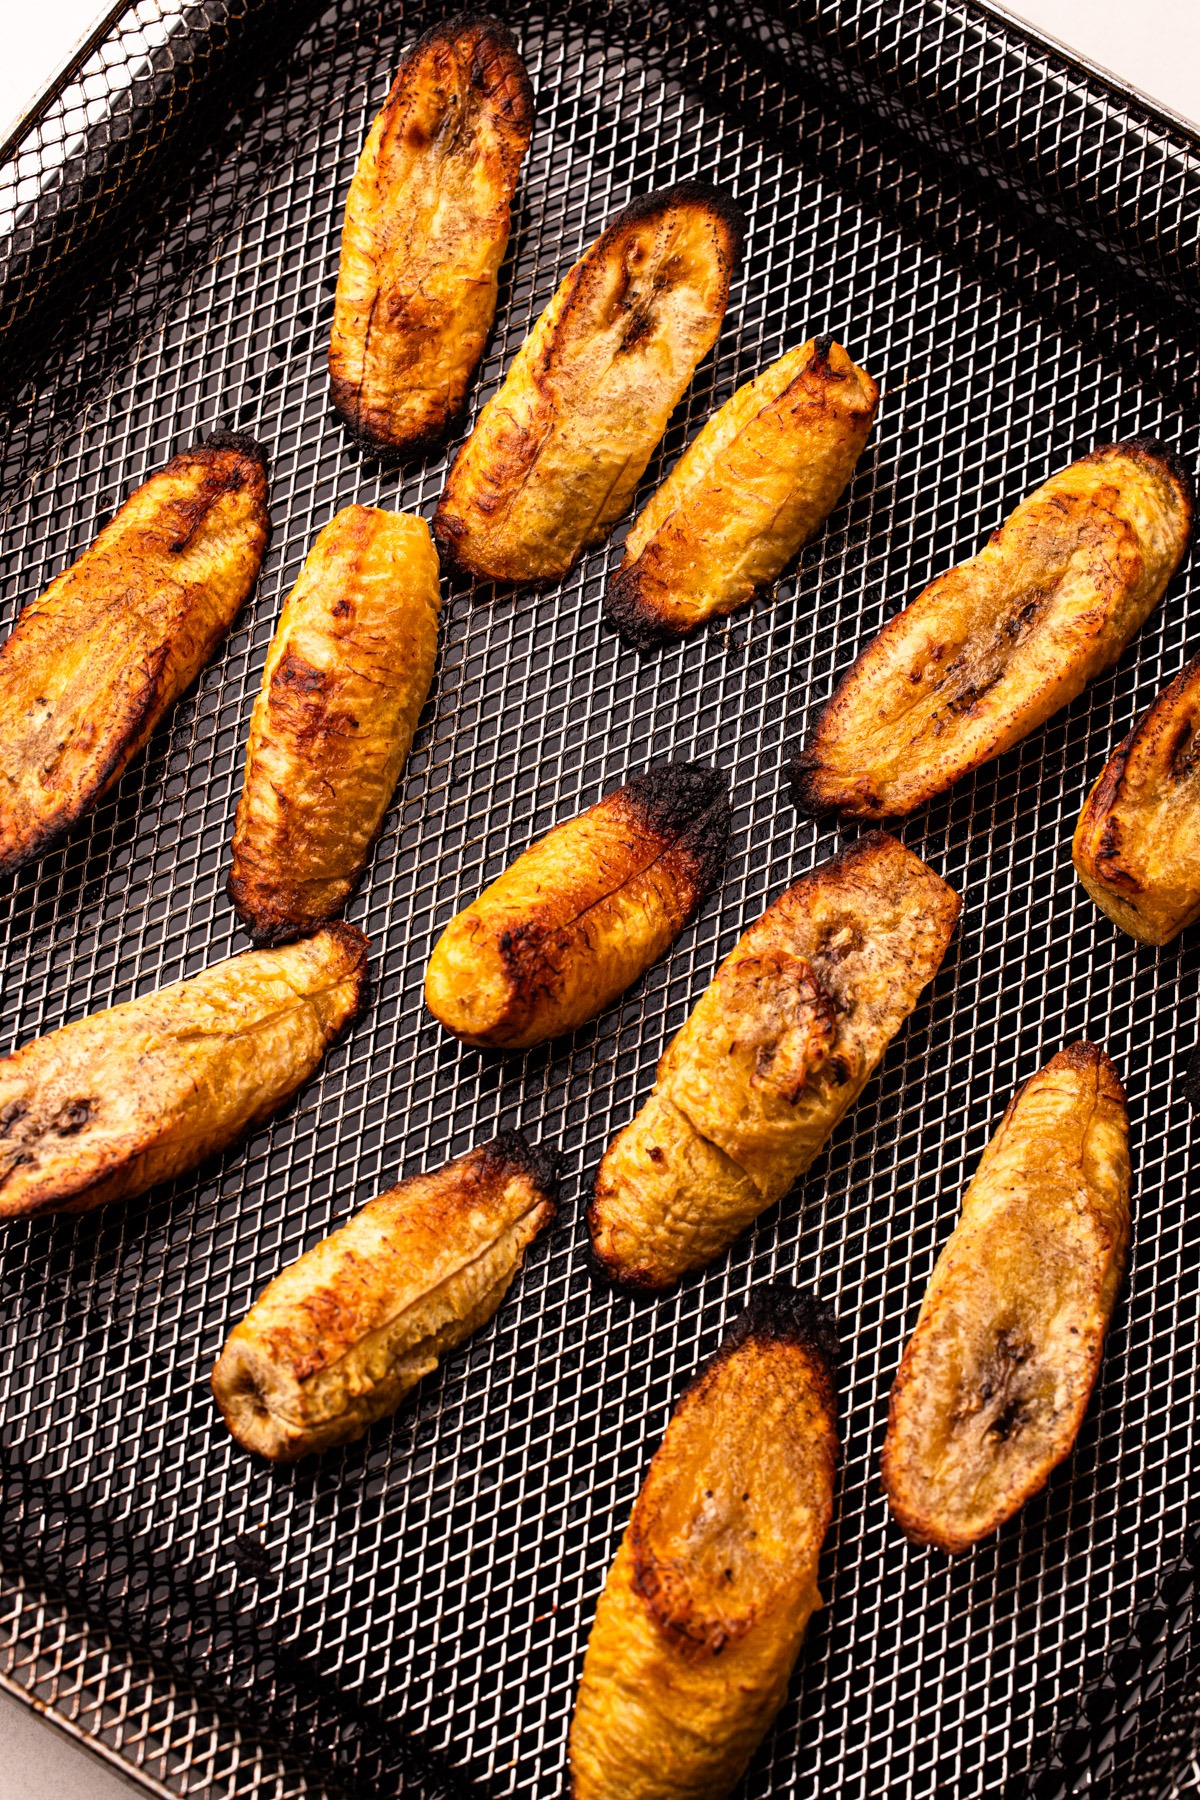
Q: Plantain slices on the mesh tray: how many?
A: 13